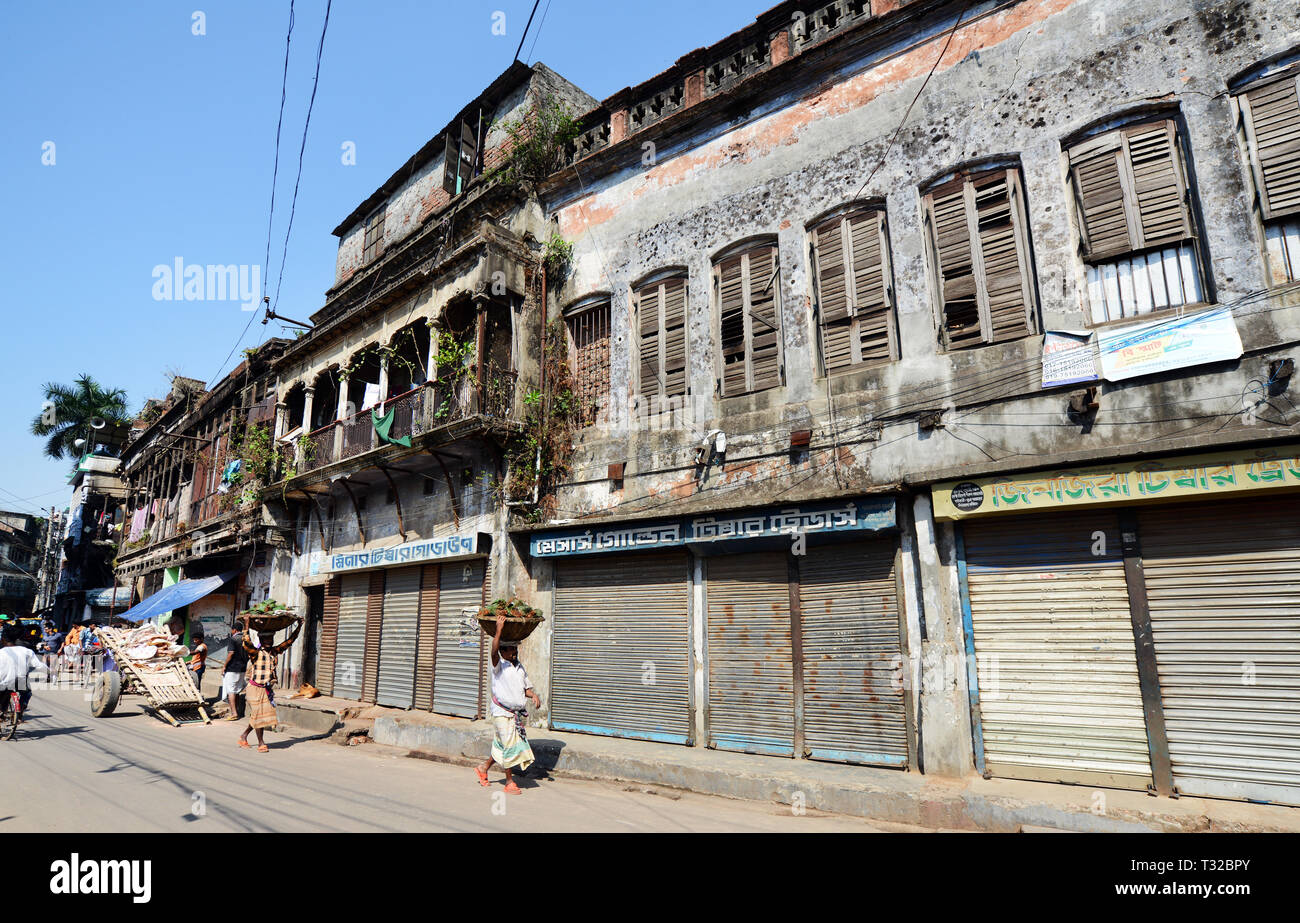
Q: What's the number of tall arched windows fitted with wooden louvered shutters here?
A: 6